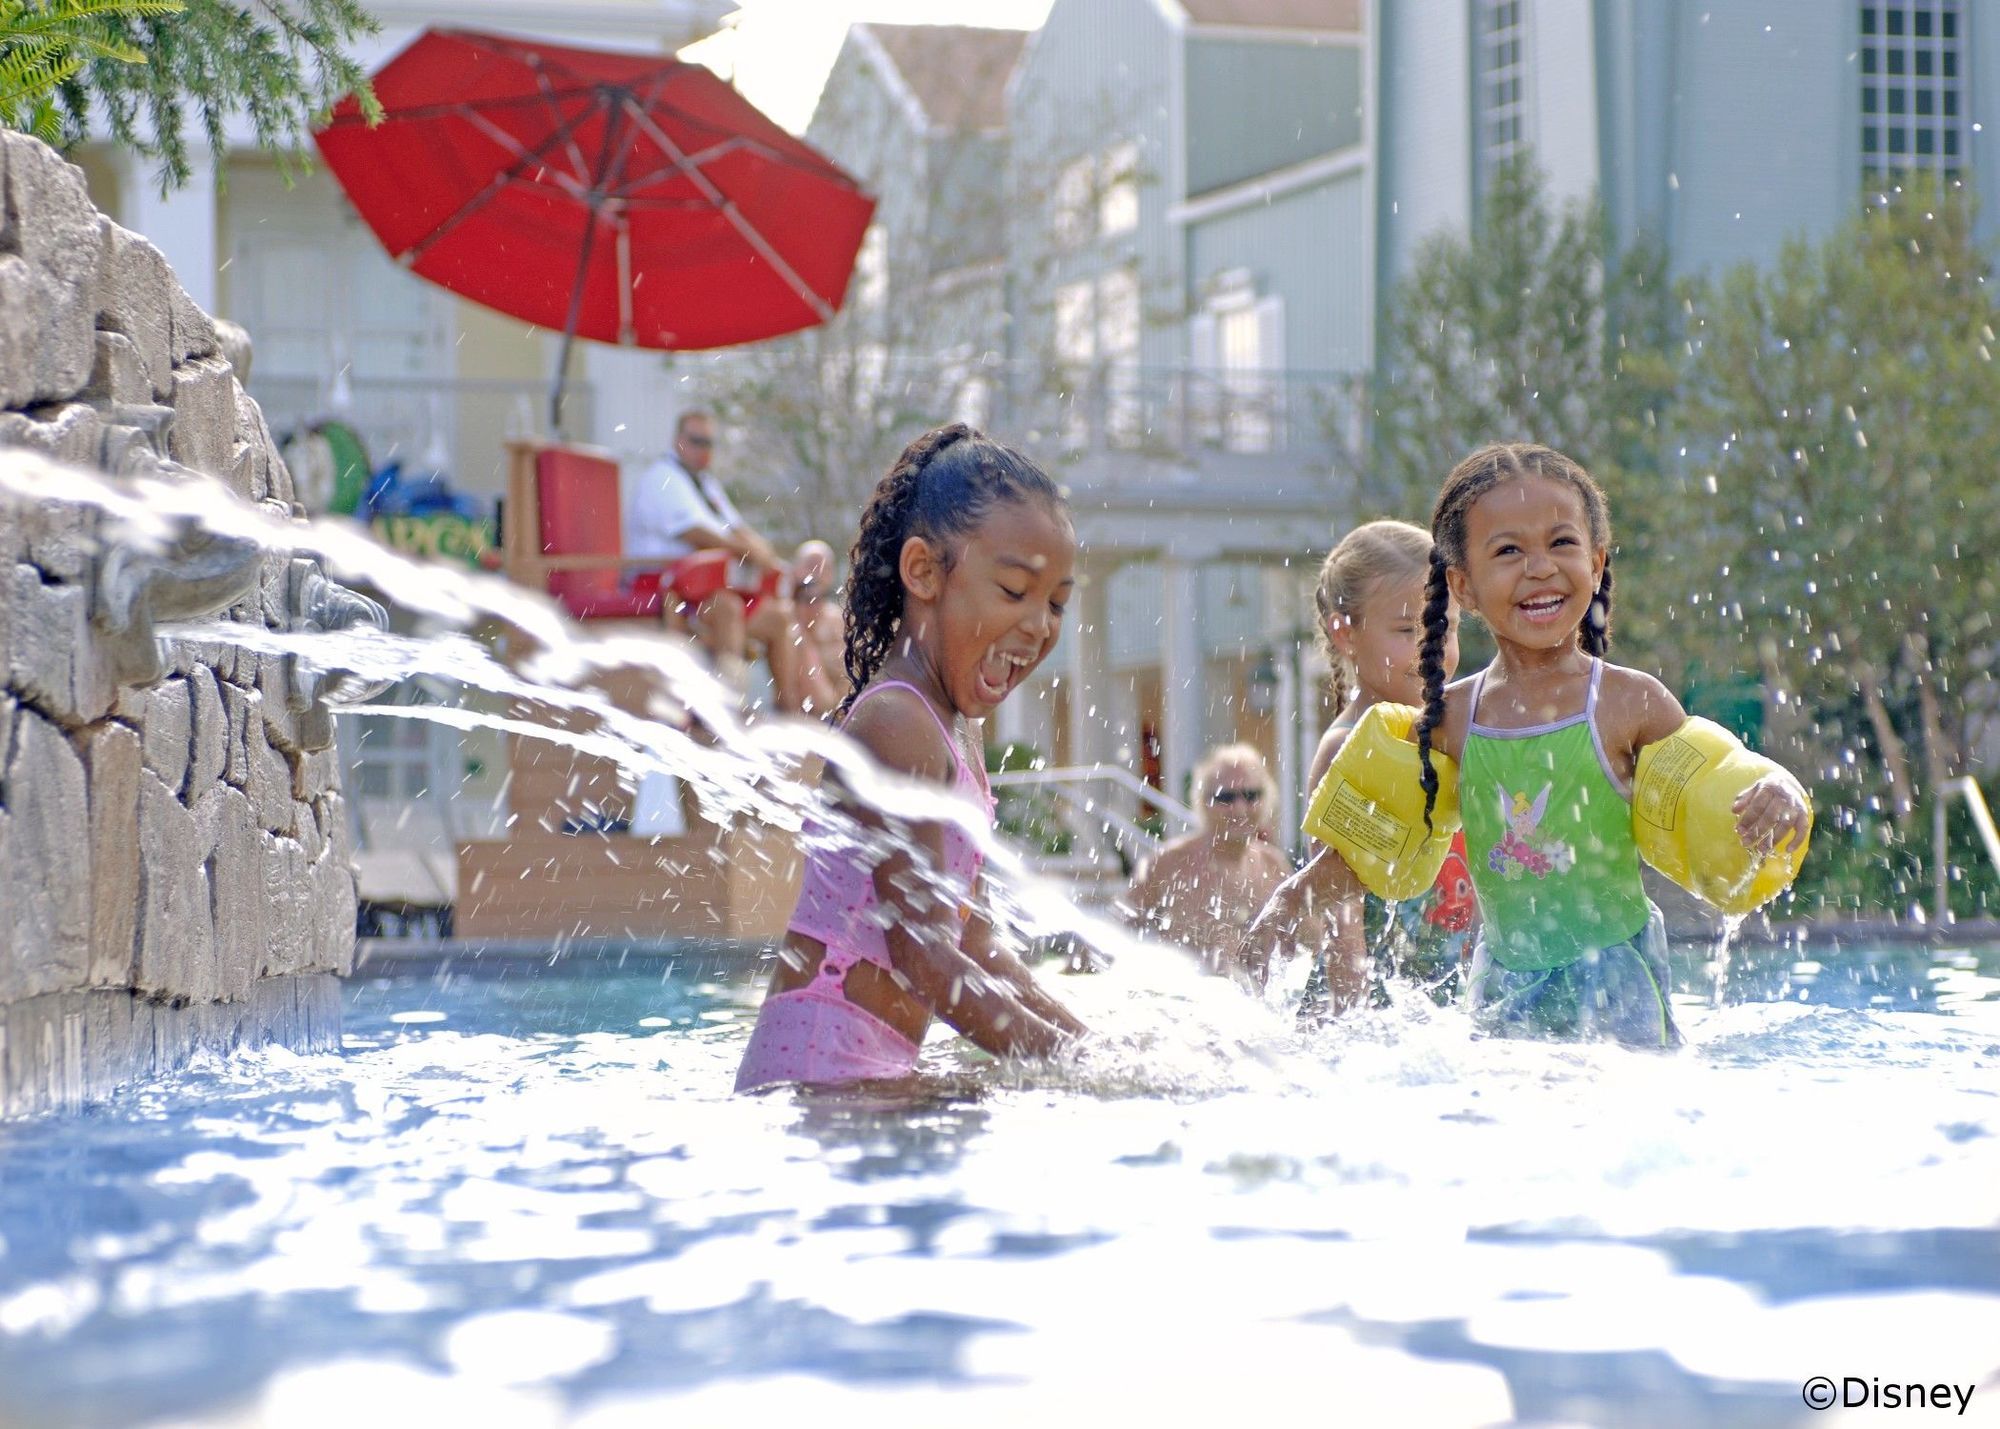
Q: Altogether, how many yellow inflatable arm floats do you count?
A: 2